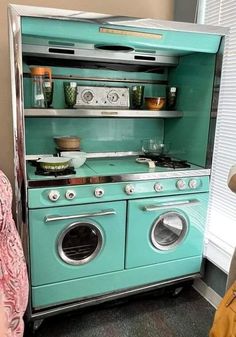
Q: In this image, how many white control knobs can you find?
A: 7